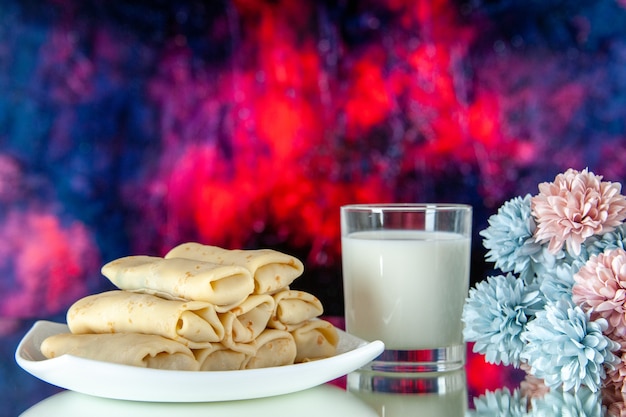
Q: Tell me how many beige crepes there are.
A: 9